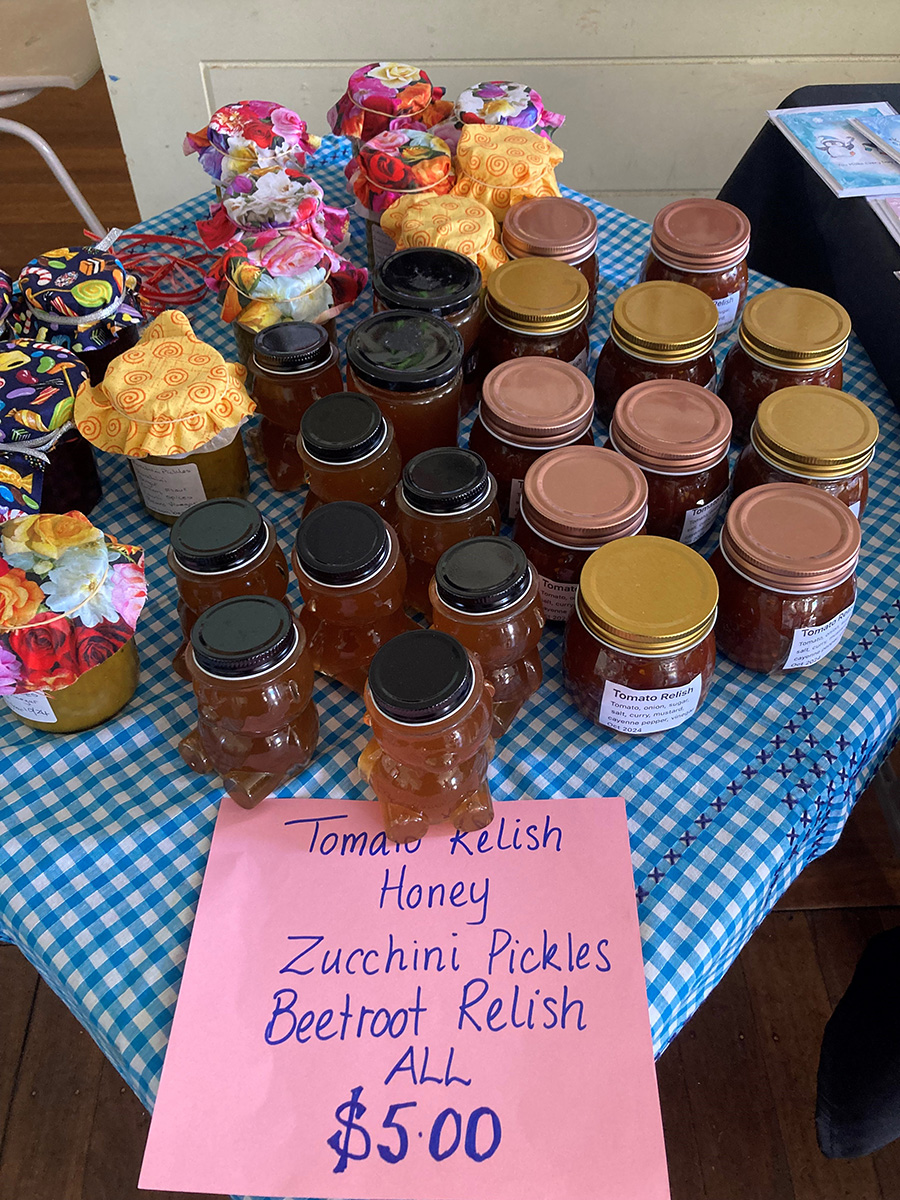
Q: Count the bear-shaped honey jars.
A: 8